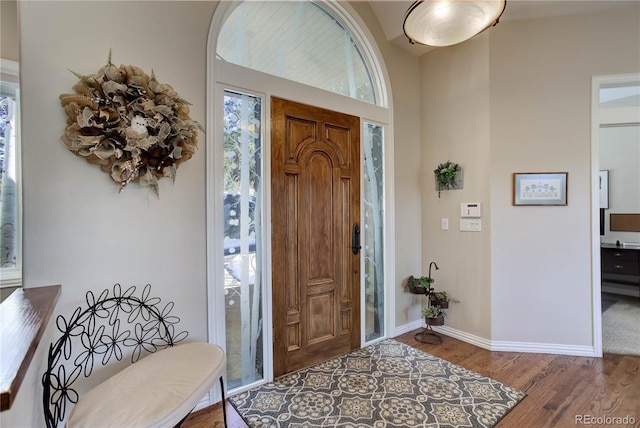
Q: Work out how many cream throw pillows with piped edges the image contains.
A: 0